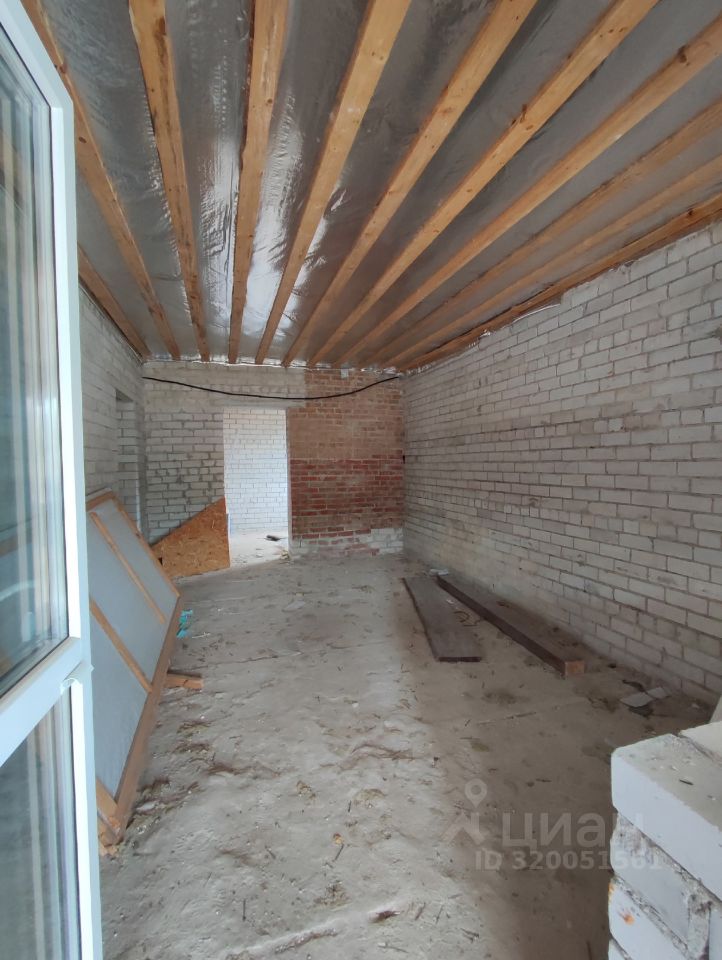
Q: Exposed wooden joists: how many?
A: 11